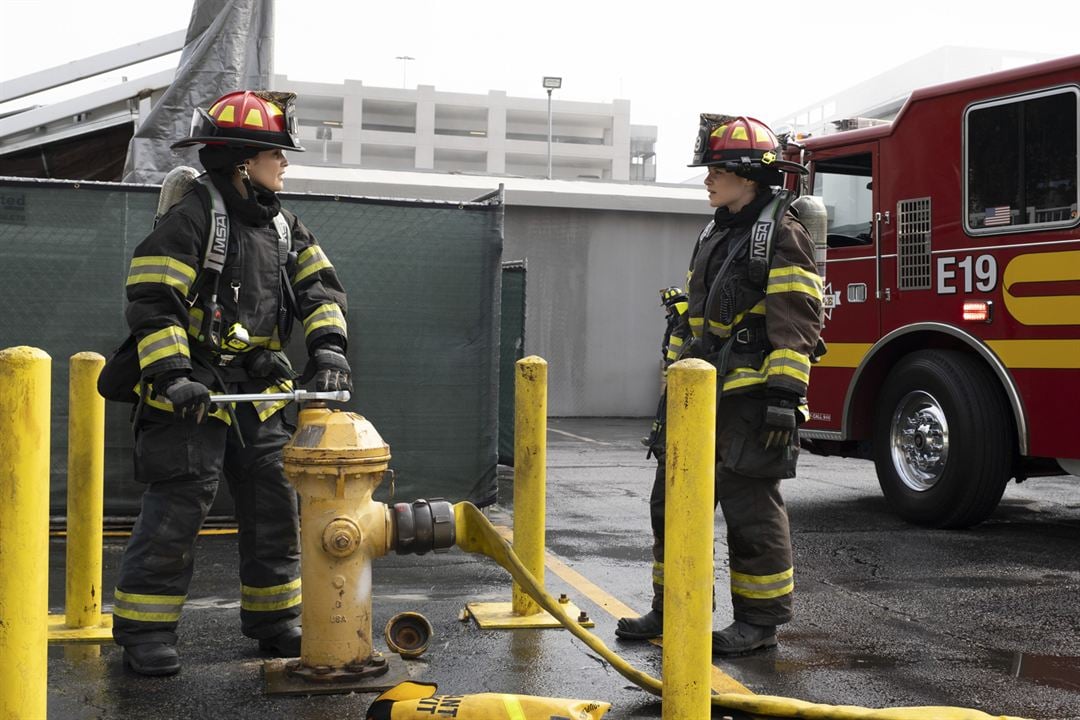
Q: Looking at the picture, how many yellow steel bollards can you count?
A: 4